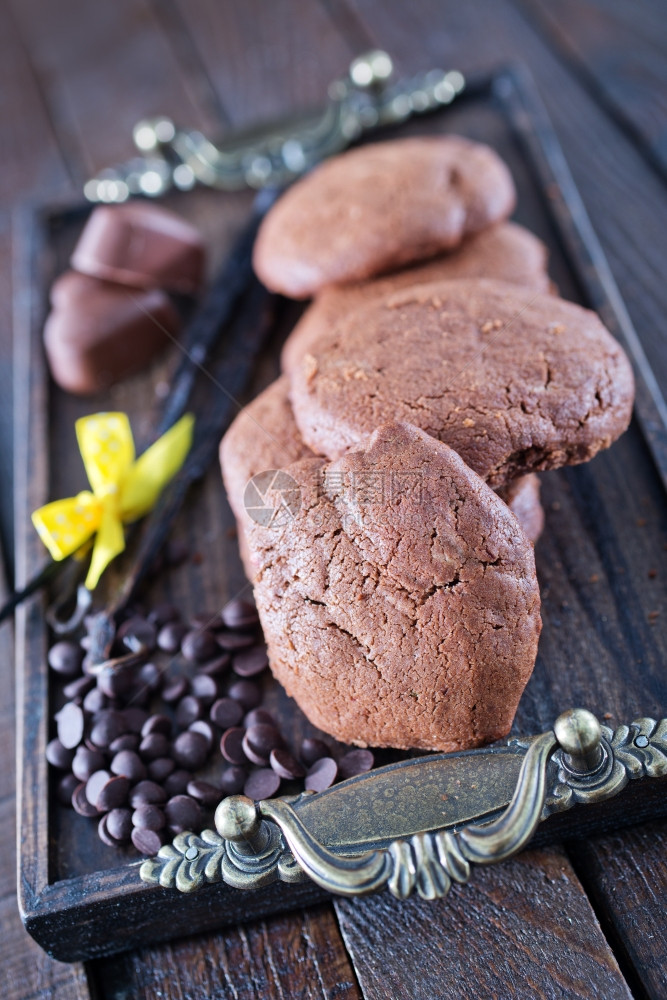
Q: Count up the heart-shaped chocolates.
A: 2